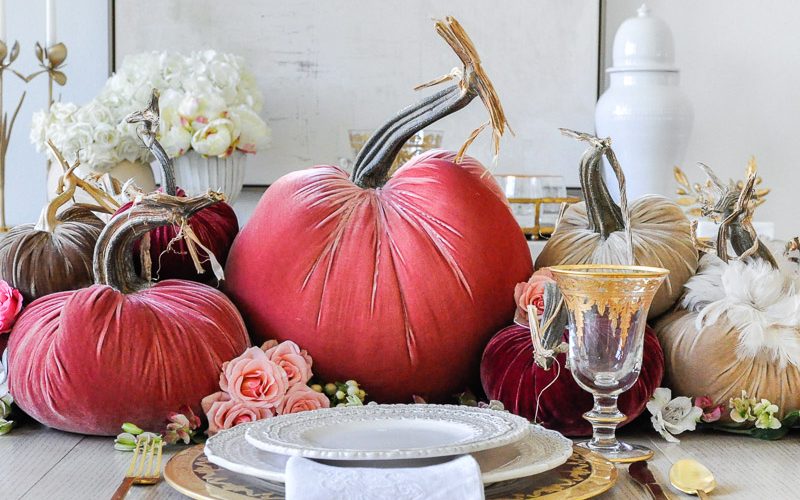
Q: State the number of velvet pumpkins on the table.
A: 7